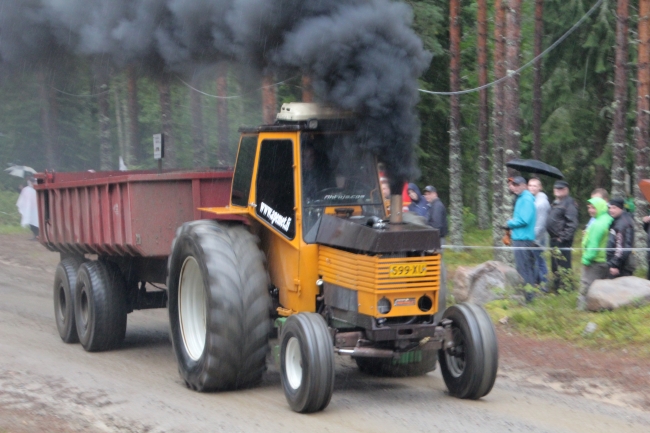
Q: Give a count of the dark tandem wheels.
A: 2